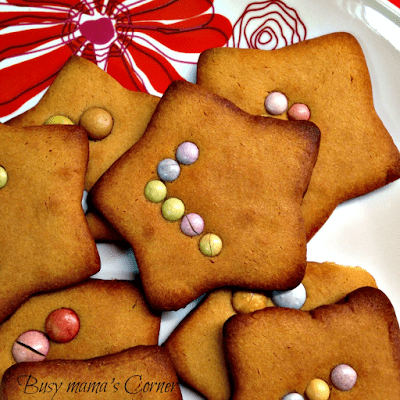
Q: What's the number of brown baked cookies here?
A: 8